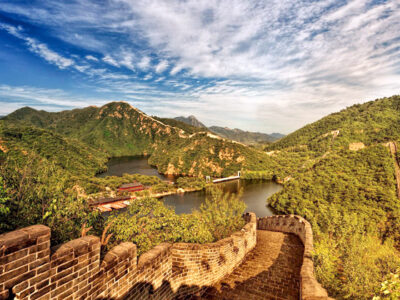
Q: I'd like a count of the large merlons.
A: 4